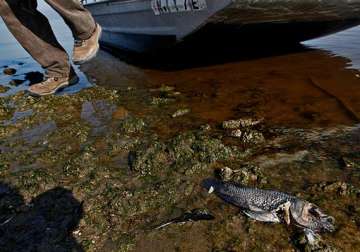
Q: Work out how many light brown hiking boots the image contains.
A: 2